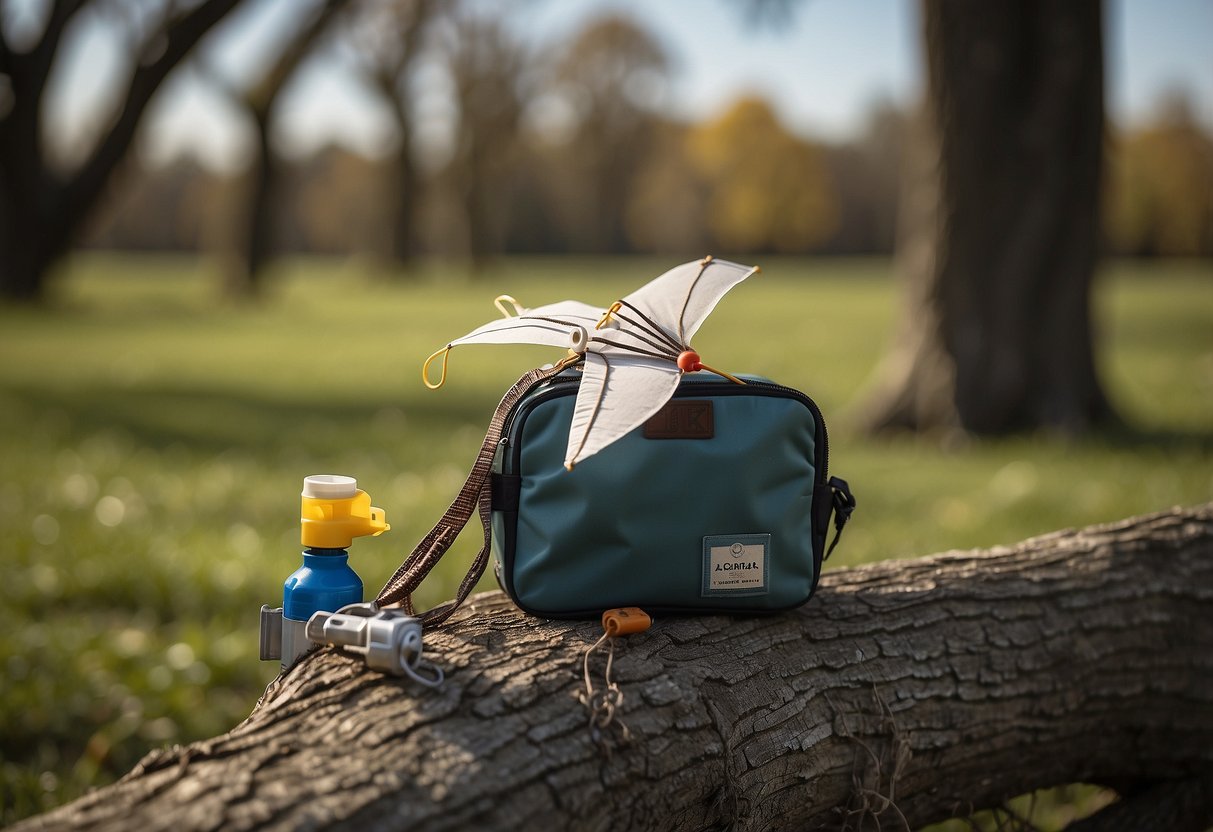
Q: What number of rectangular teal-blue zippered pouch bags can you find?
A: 1